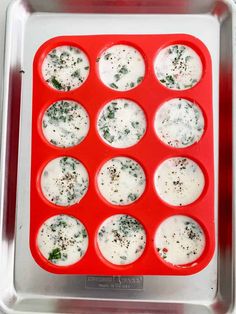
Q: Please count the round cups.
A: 12